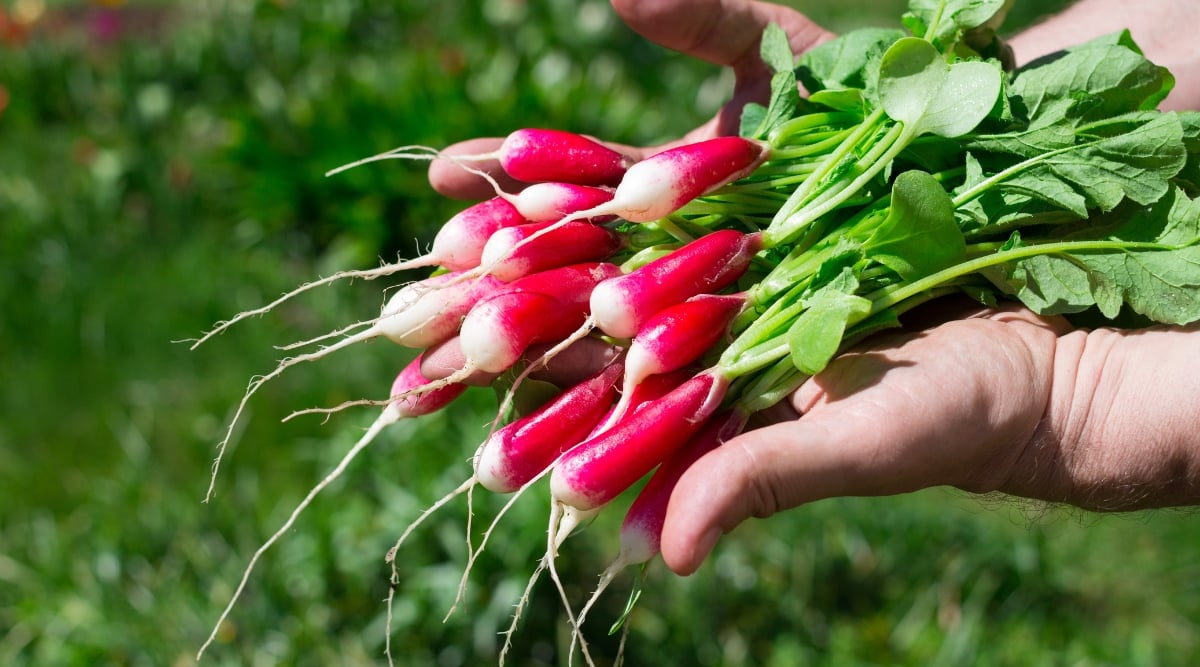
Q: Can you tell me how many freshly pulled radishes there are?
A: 15